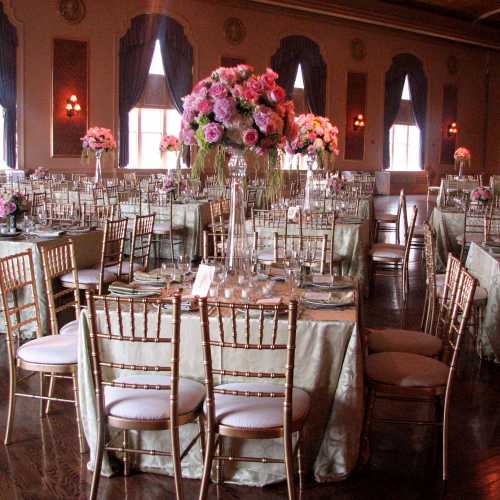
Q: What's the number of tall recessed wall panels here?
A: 4